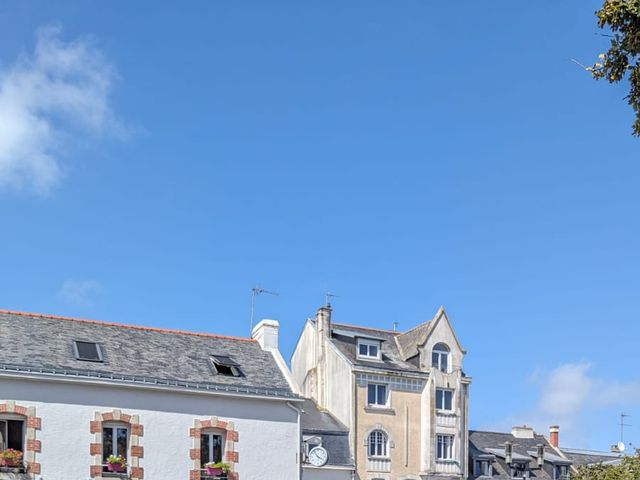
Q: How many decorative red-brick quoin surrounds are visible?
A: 3